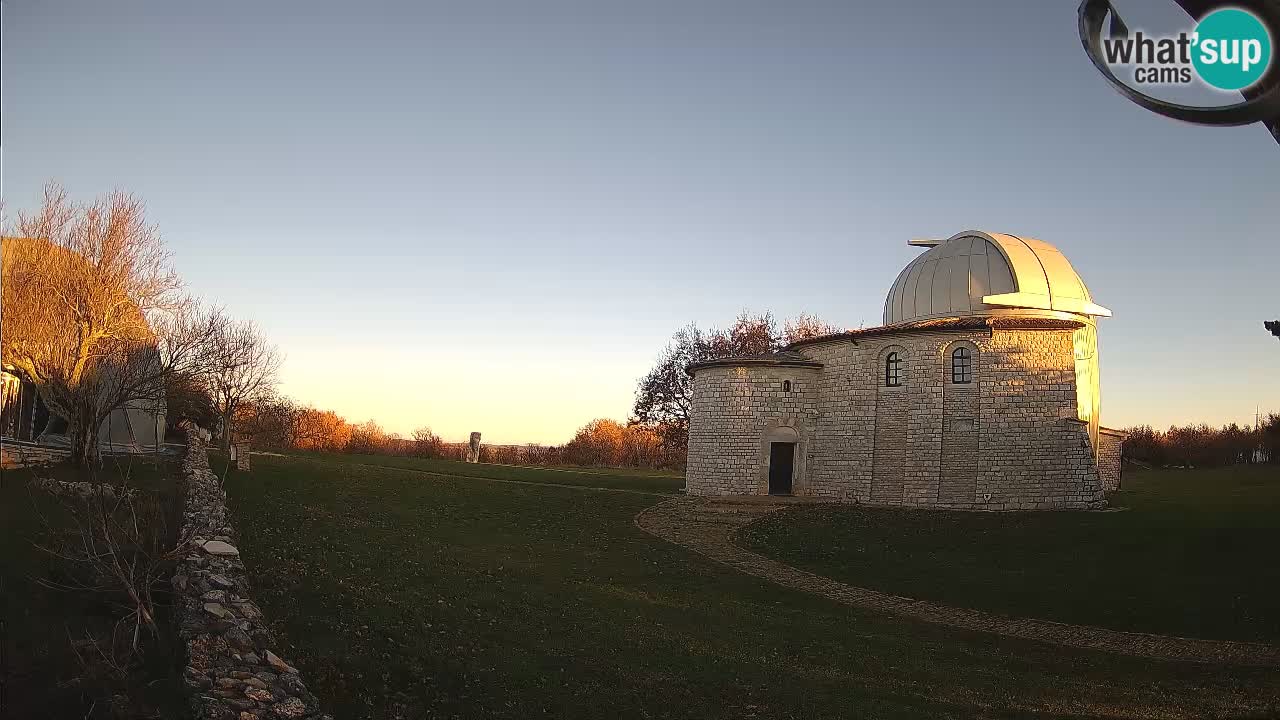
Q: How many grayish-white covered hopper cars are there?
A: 0